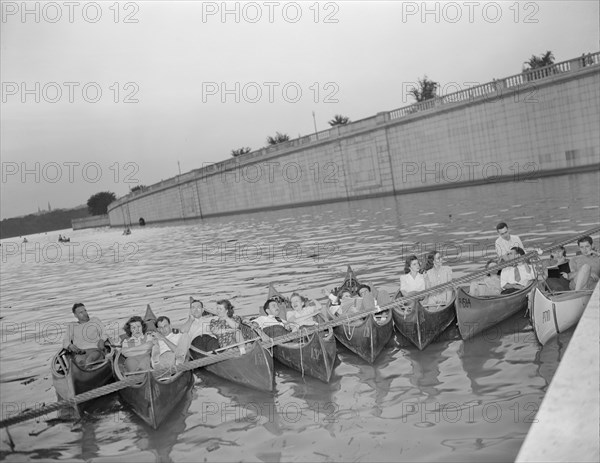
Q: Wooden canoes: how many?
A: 8